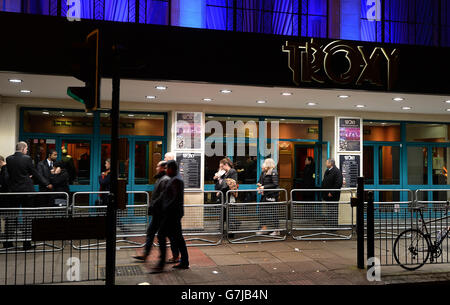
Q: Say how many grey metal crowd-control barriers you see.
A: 7